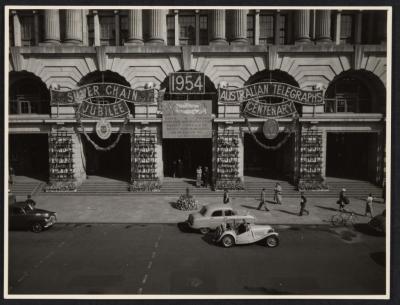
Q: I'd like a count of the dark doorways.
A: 5